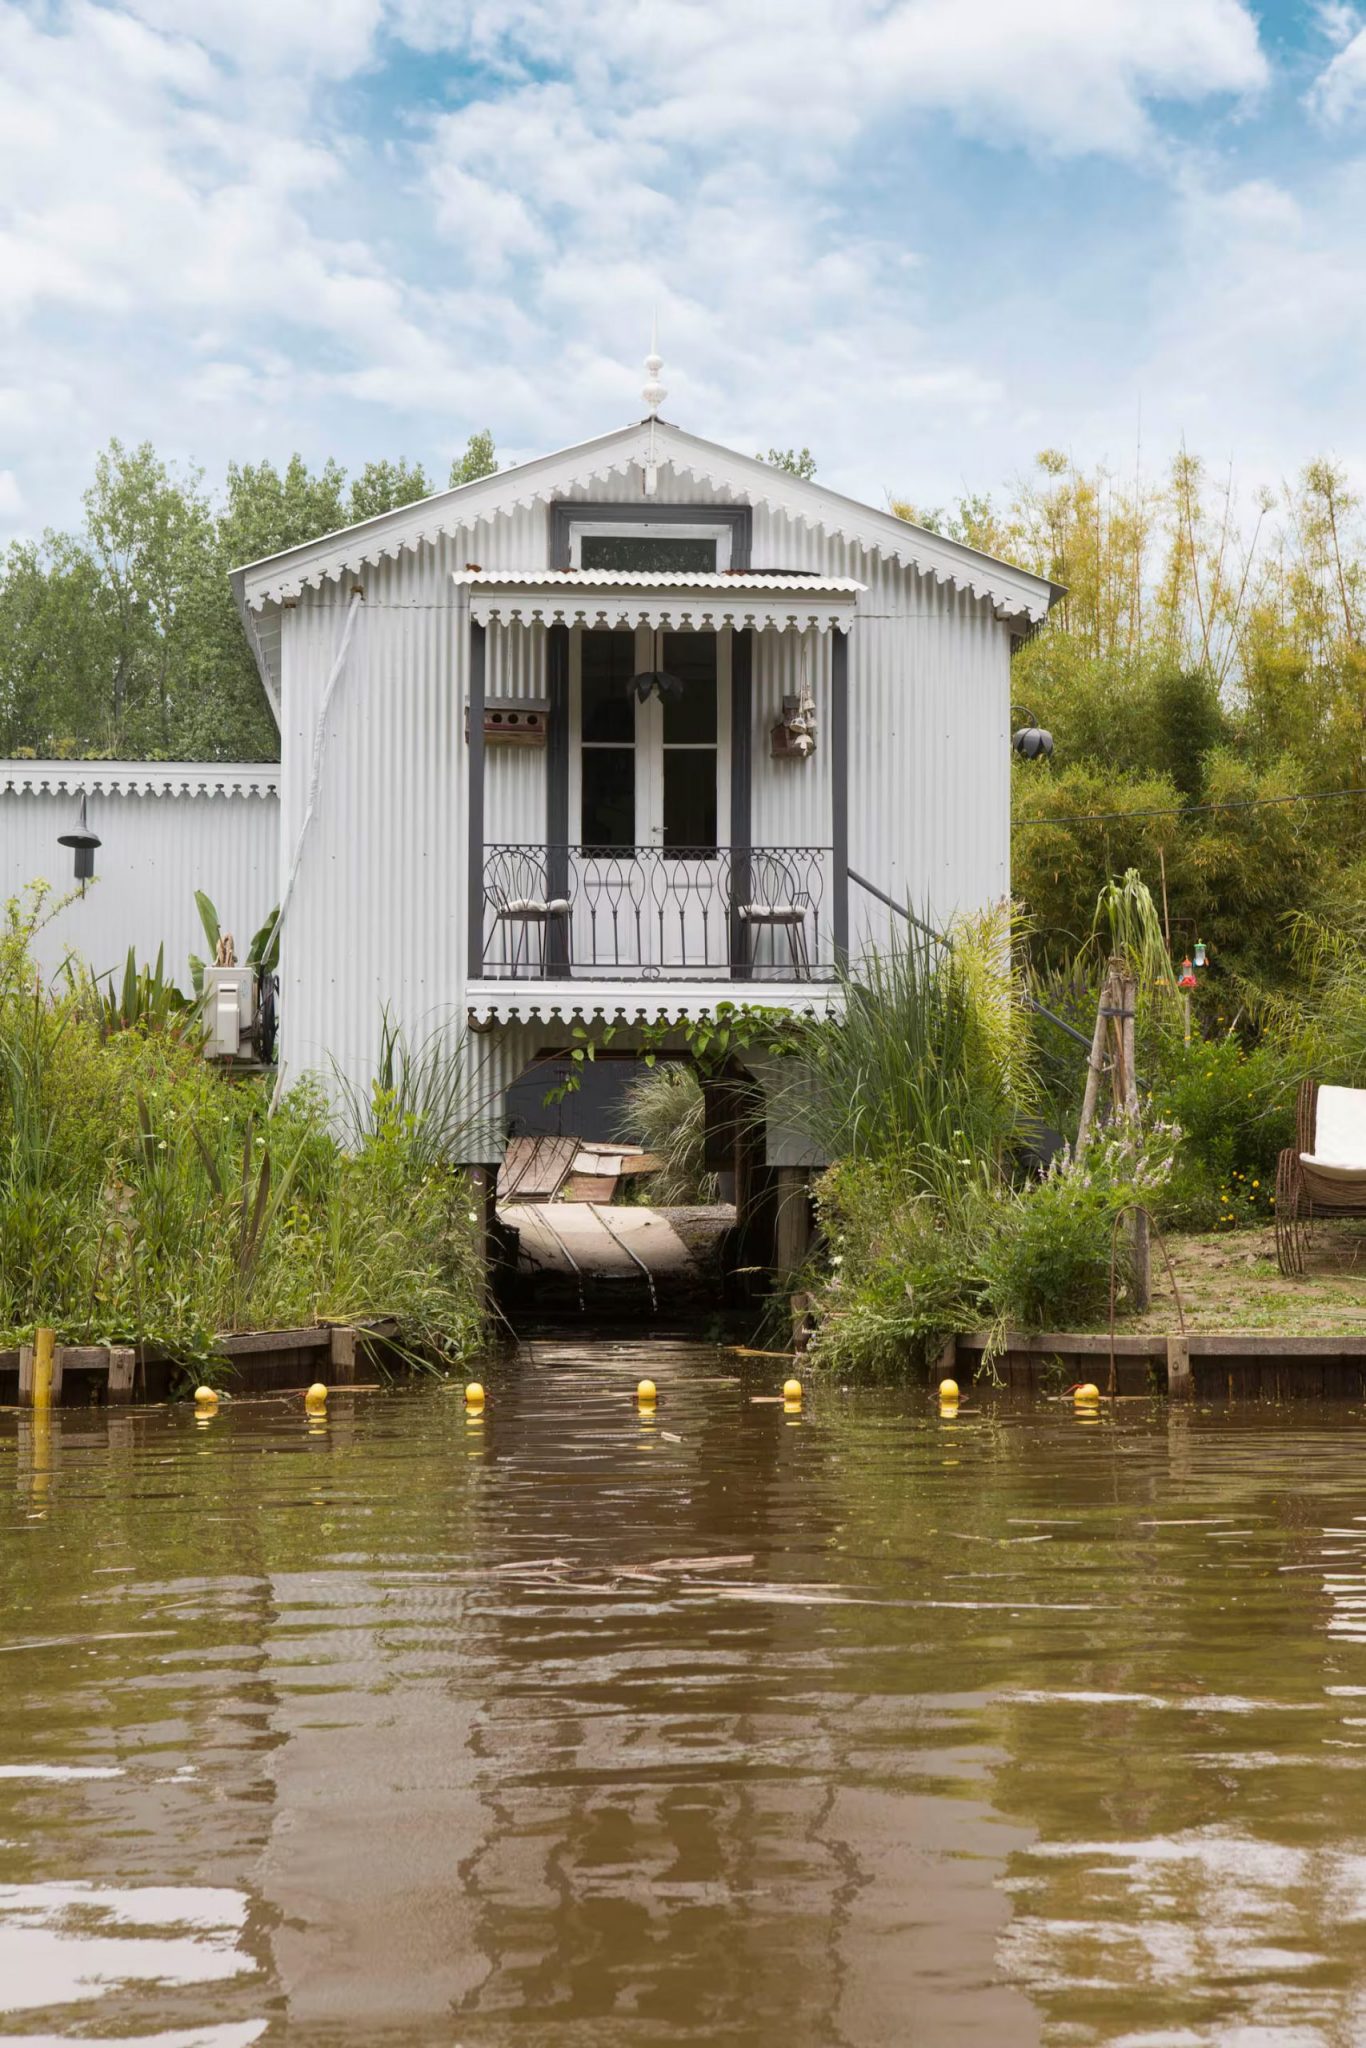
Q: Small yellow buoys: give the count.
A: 7